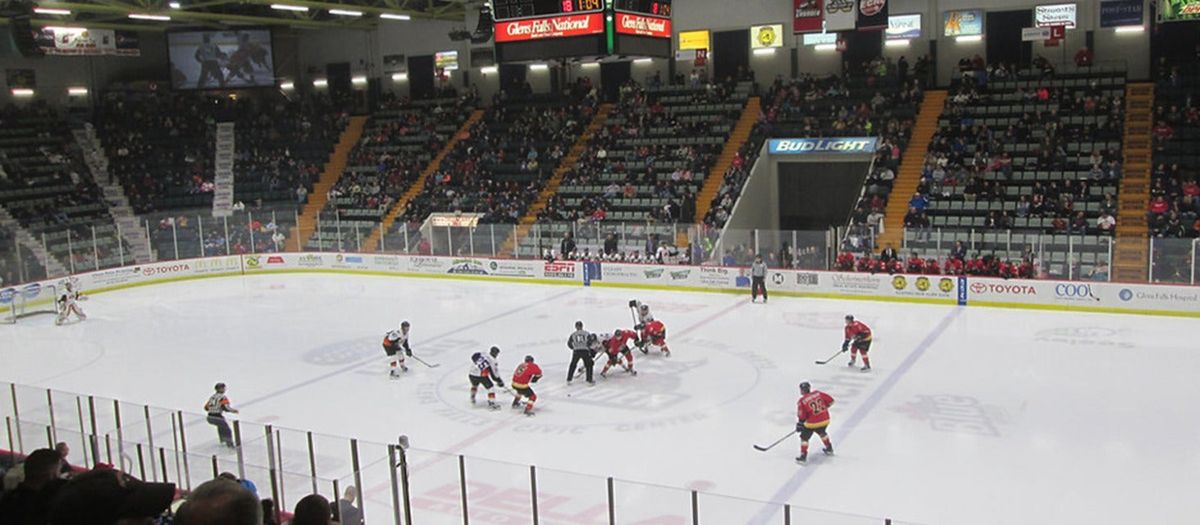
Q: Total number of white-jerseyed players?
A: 5